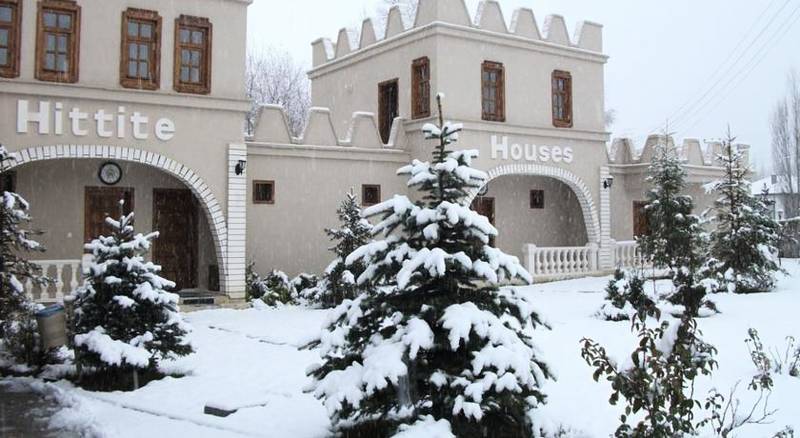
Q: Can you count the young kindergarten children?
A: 0